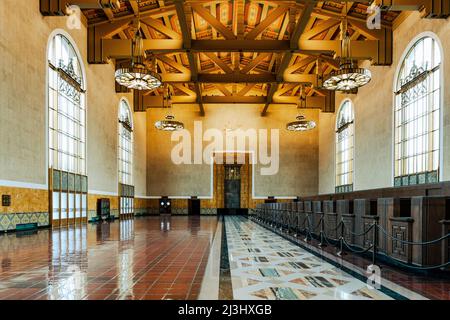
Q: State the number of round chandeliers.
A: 4